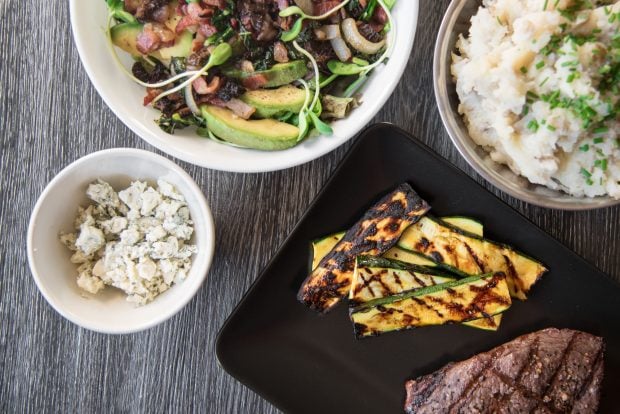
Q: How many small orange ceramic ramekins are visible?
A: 0